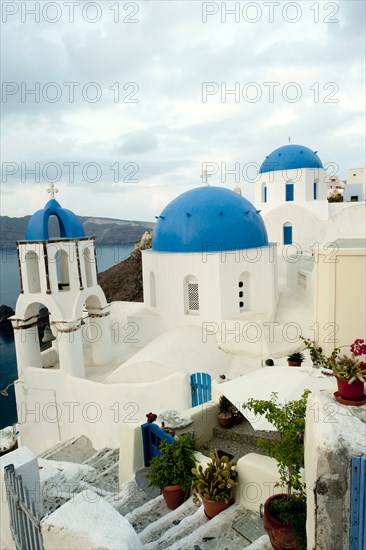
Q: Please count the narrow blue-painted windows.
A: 4